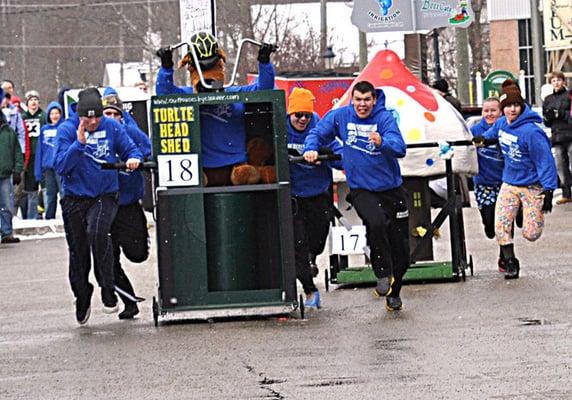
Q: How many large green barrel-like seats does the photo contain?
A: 1